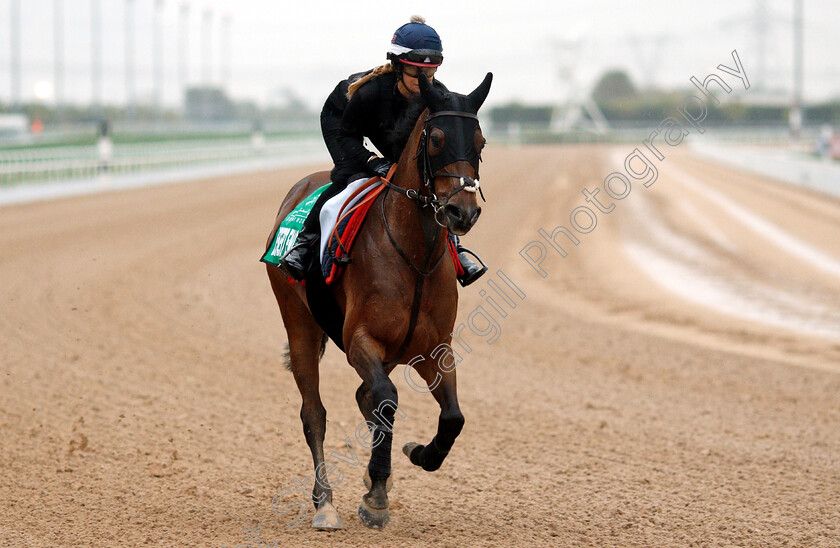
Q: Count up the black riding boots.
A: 2